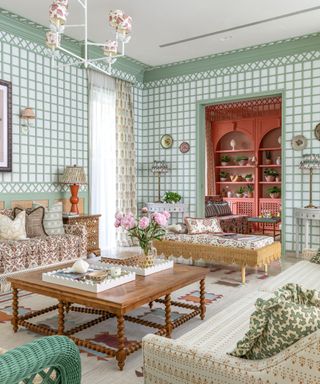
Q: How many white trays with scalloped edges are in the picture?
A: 2